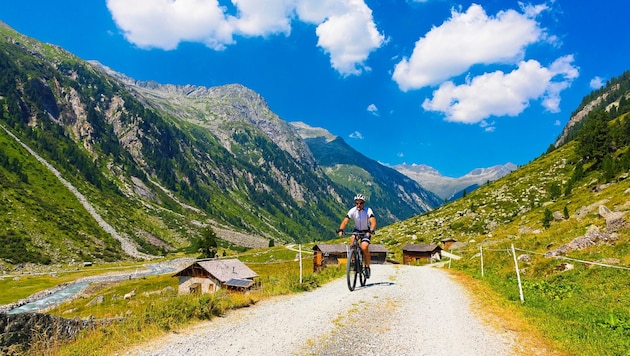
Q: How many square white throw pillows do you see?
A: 0